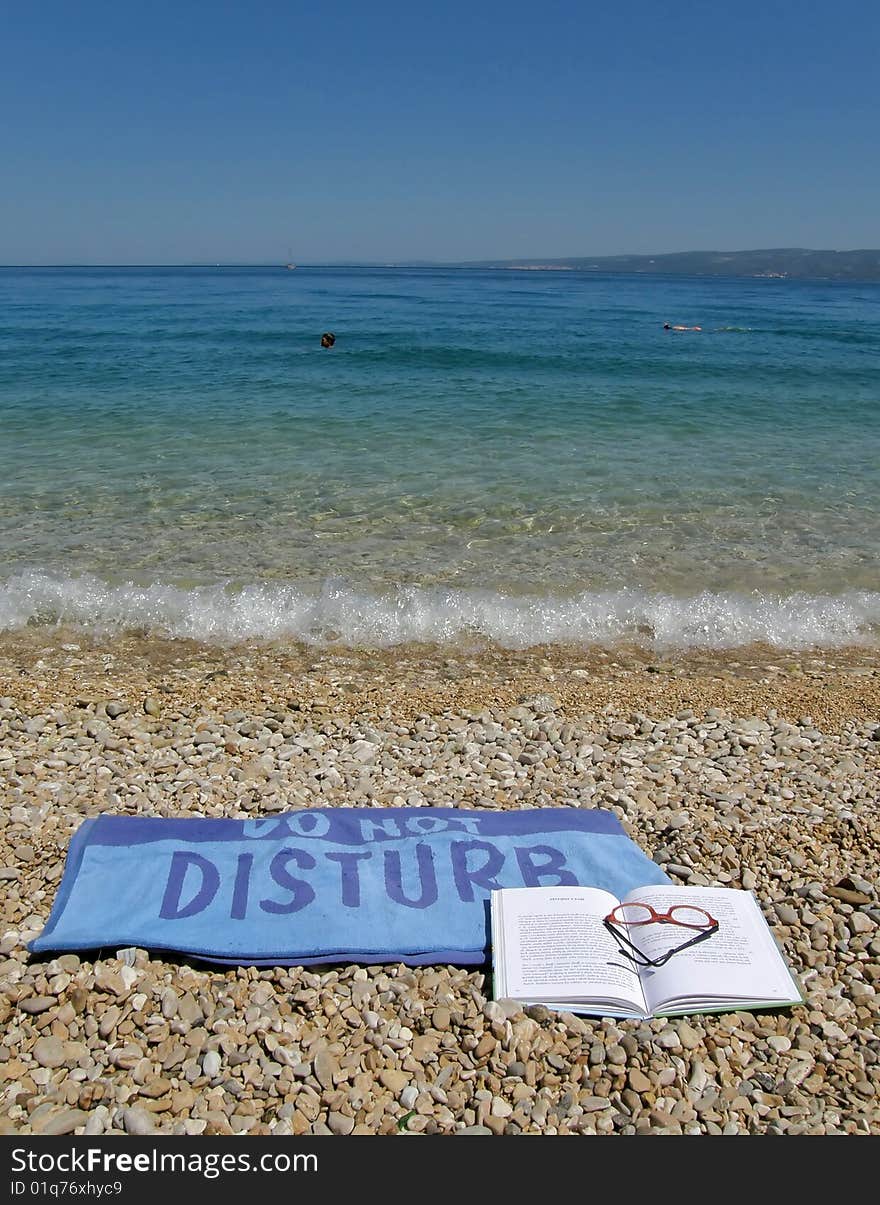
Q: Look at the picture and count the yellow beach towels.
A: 0